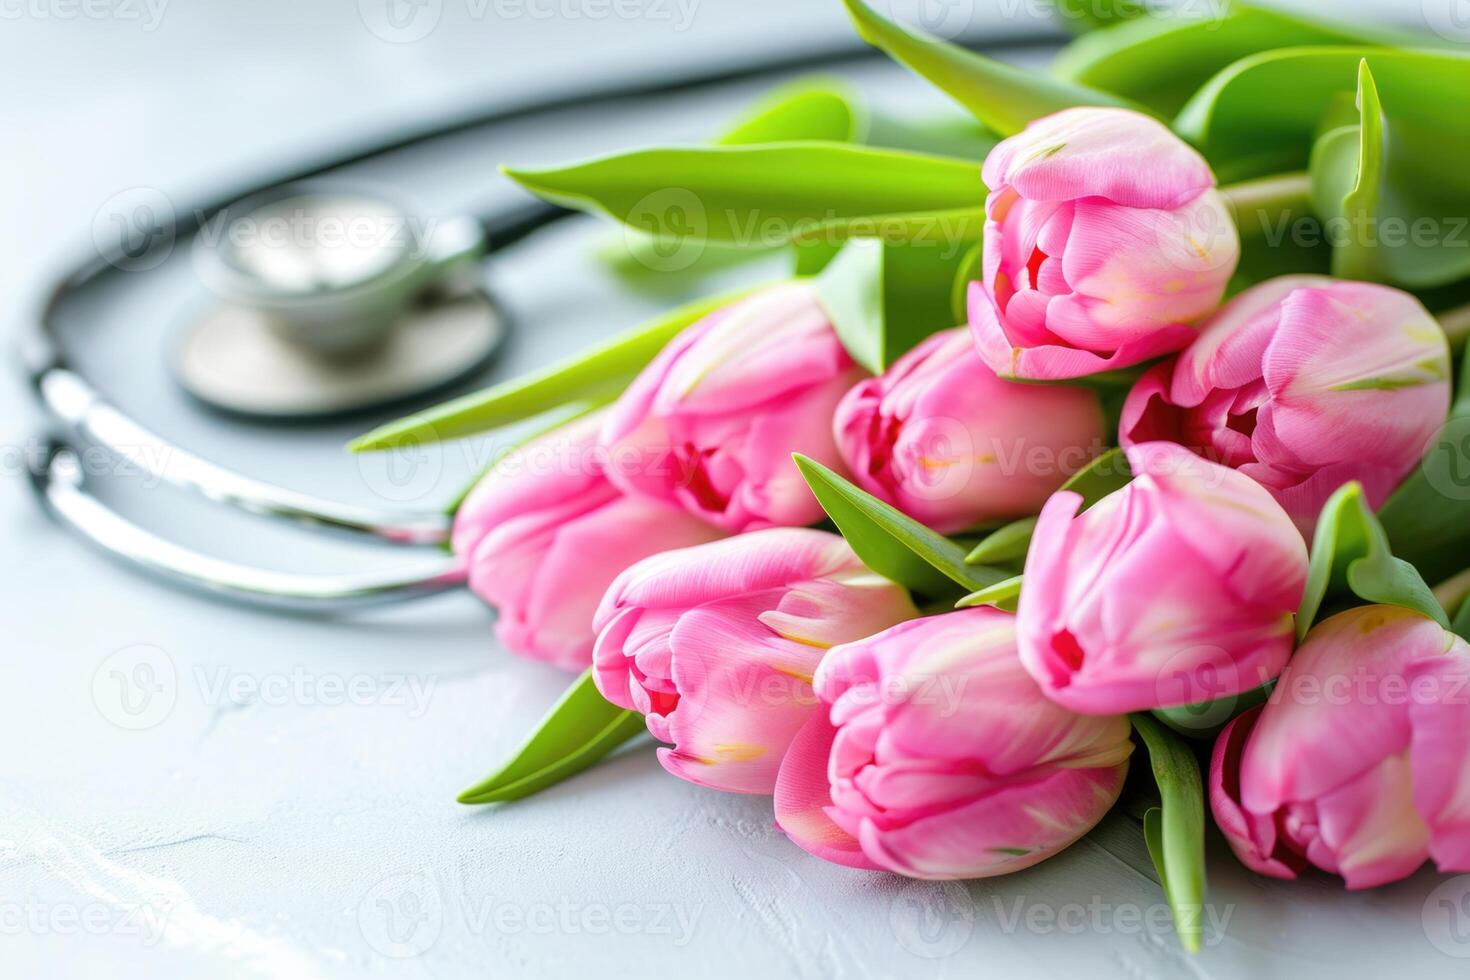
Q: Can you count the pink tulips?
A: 9